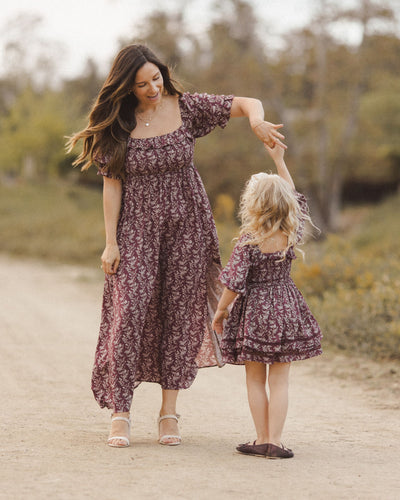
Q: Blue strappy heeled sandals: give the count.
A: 0